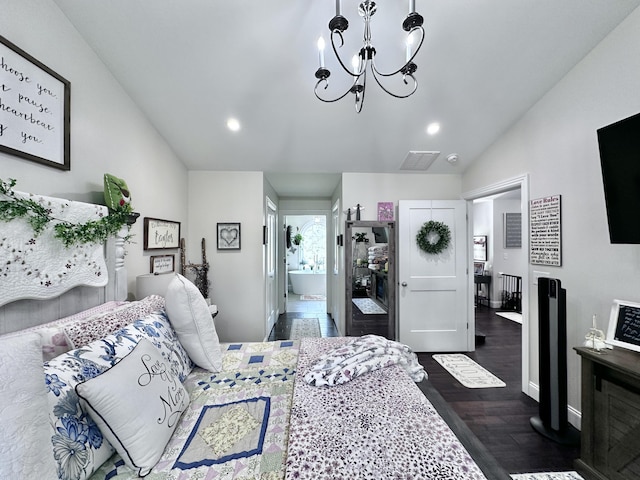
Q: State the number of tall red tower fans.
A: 0